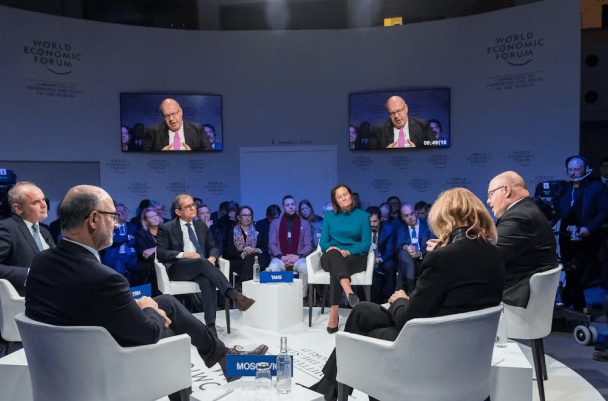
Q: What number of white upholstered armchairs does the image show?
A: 6